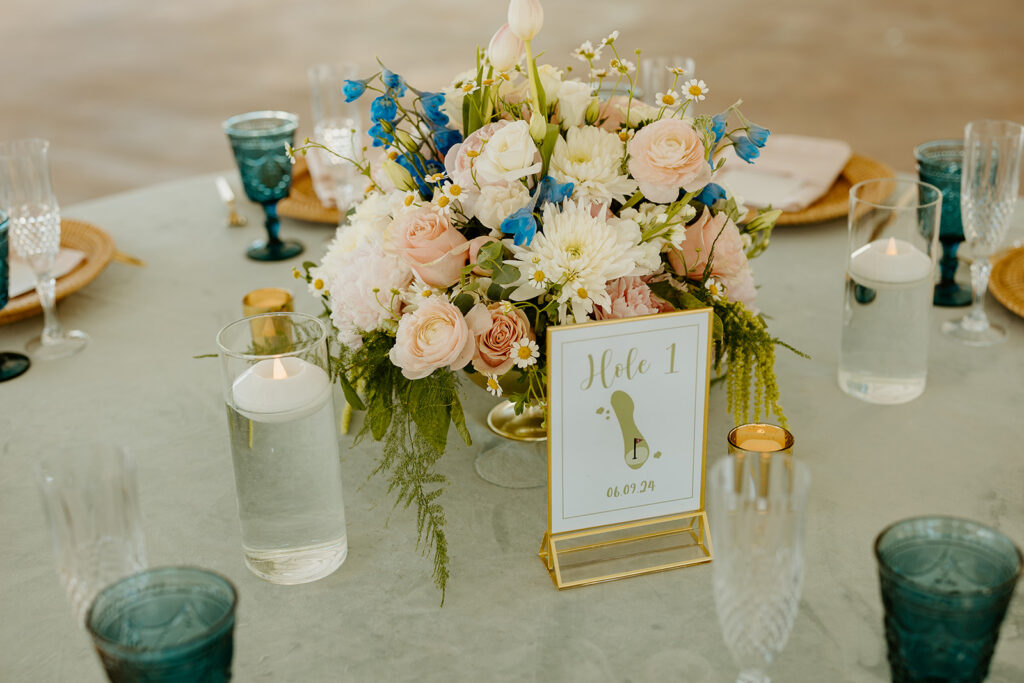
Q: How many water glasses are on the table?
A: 5